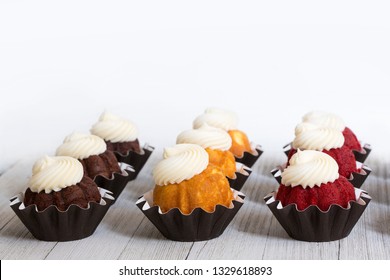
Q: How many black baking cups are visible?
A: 9